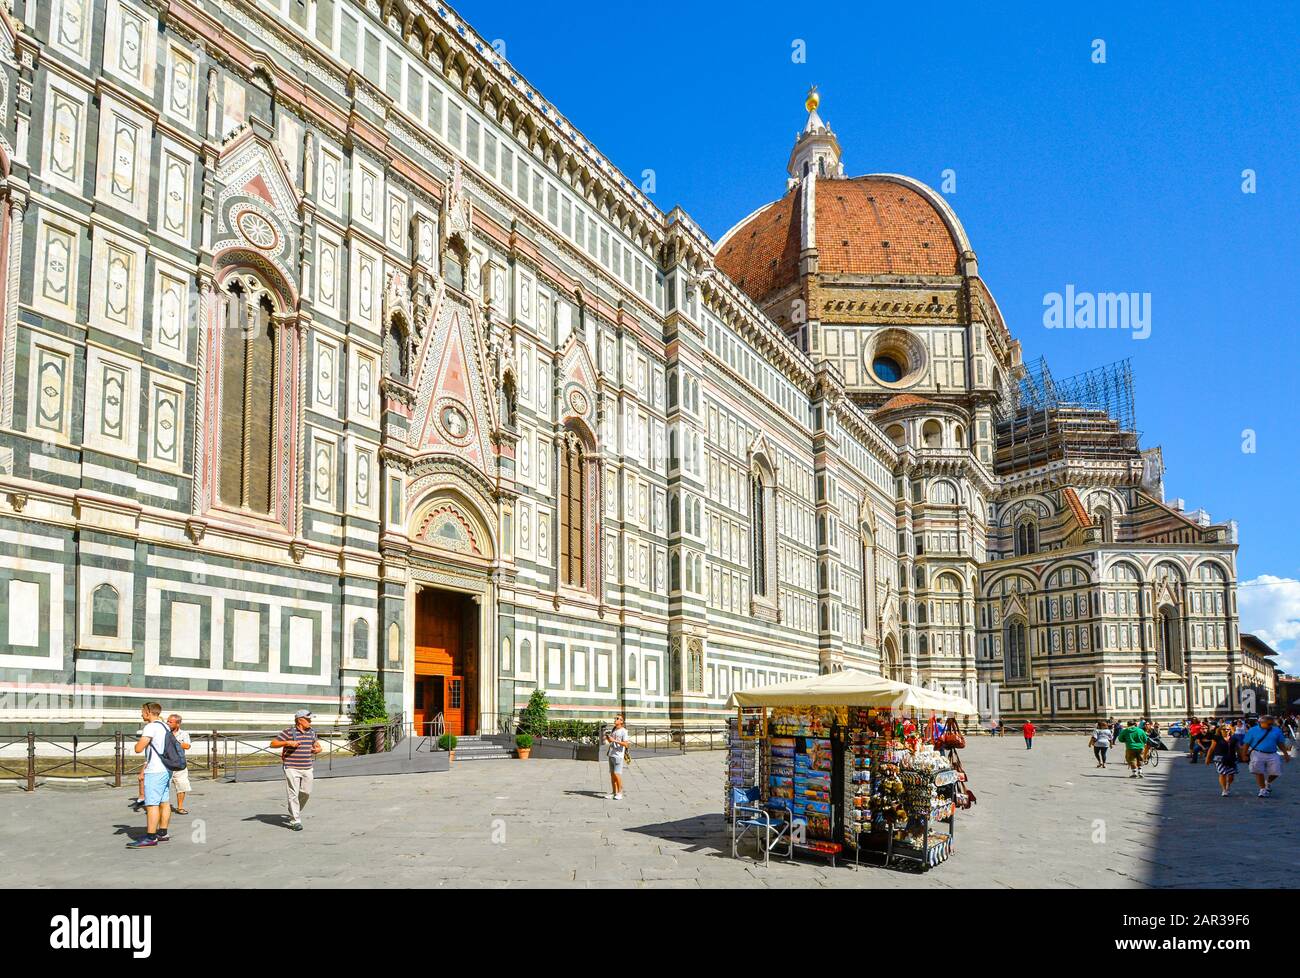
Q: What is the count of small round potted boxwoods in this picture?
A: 2